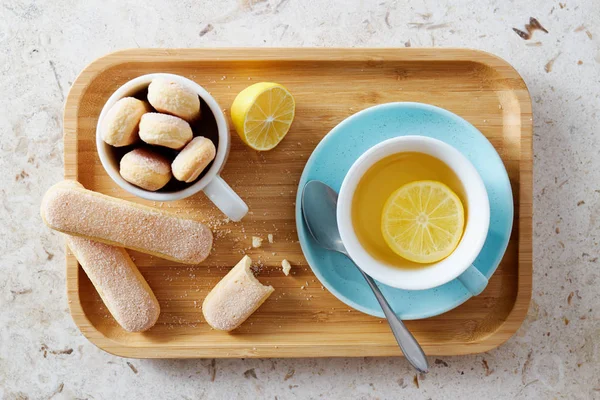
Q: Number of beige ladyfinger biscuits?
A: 8